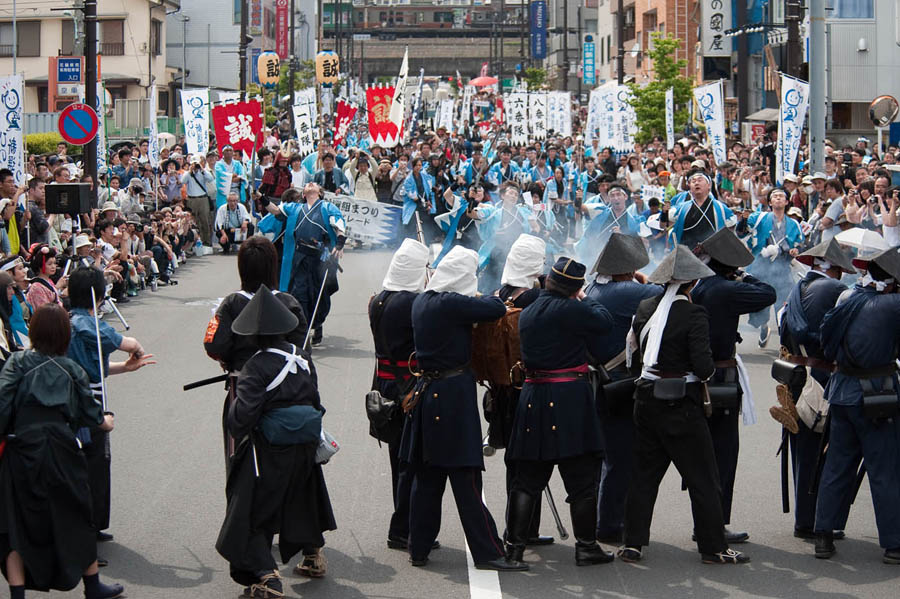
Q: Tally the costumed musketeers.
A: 9